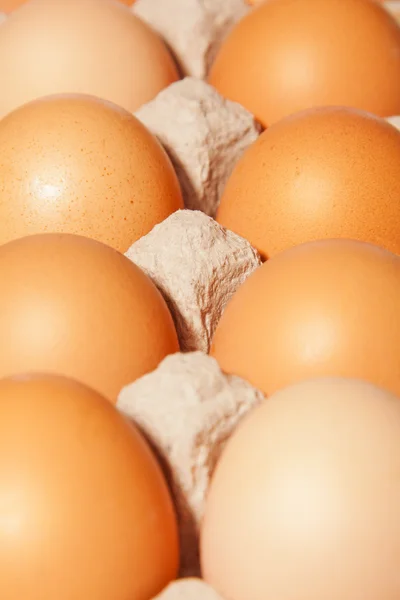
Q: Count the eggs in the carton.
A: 8